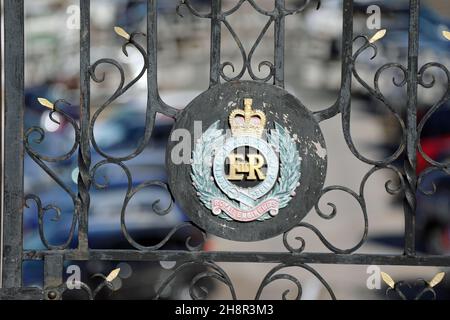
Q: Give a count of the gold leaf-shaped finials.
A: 7